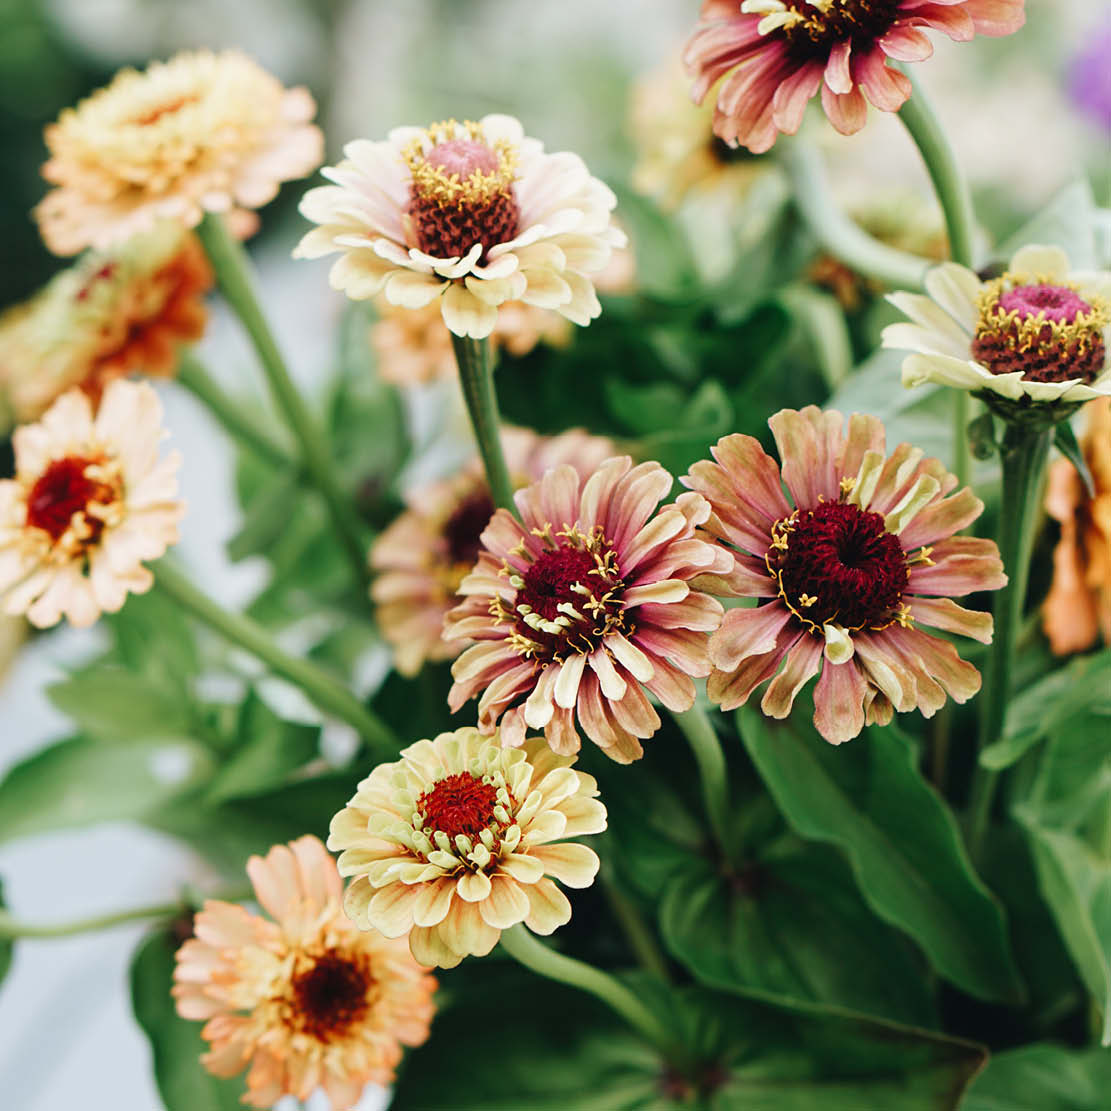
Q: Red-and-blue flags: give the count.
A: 0